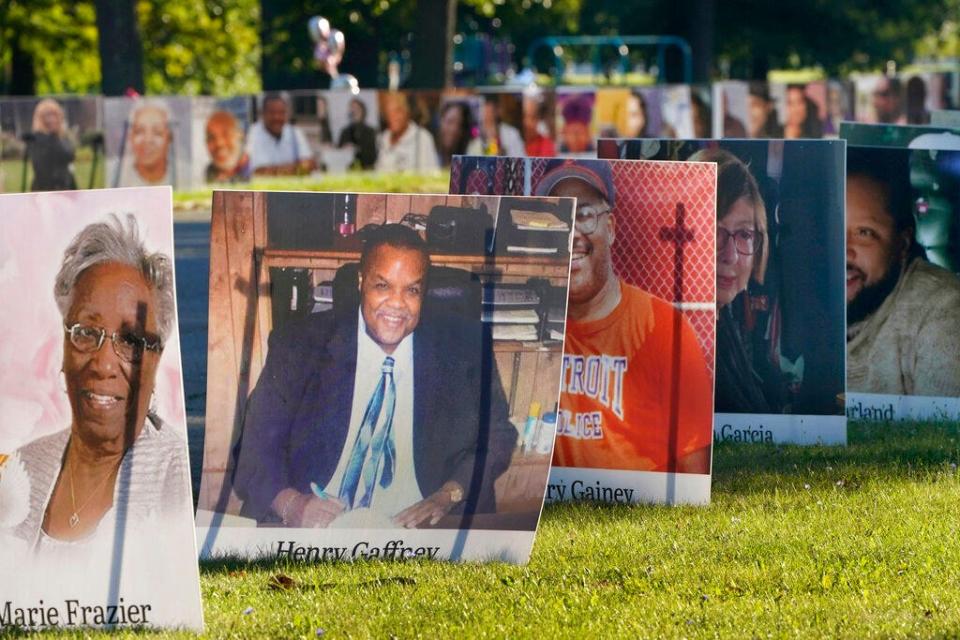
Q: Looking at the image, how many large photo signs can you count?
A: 5